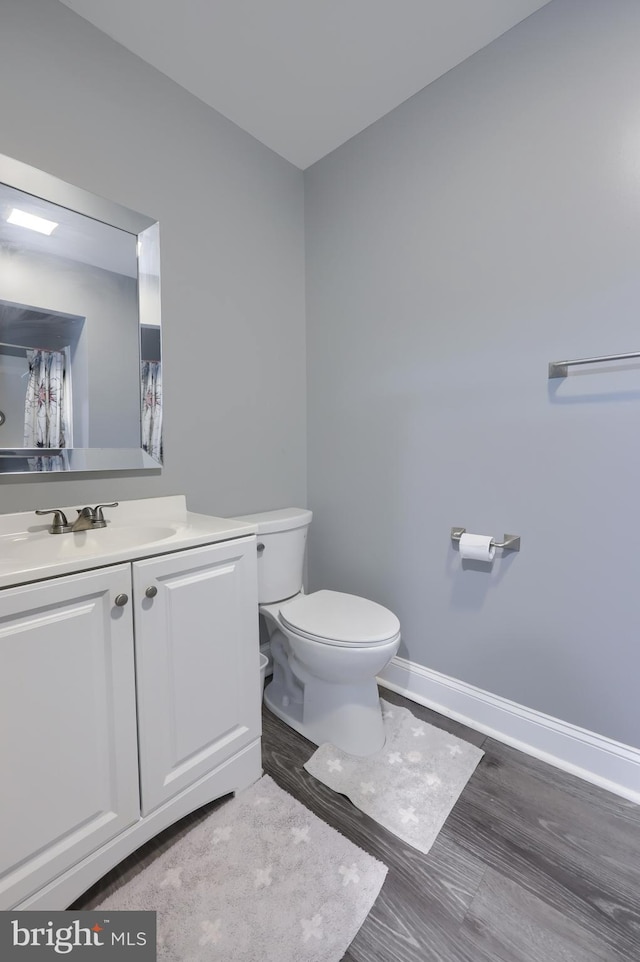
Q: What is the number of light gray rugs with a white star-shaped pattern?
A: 2